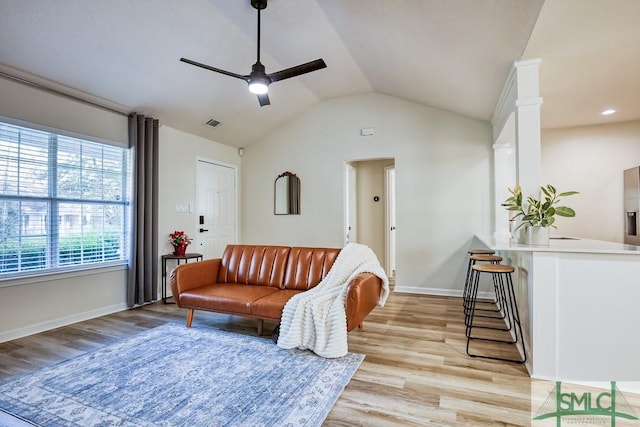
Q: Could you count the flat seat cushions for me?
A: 2